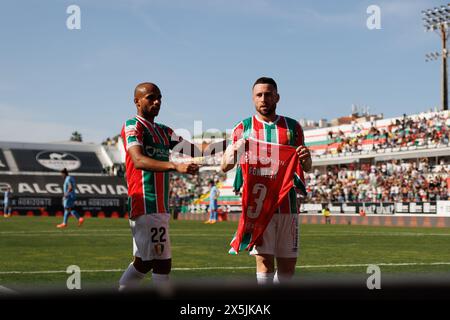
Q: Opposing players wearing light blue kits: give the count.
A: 3